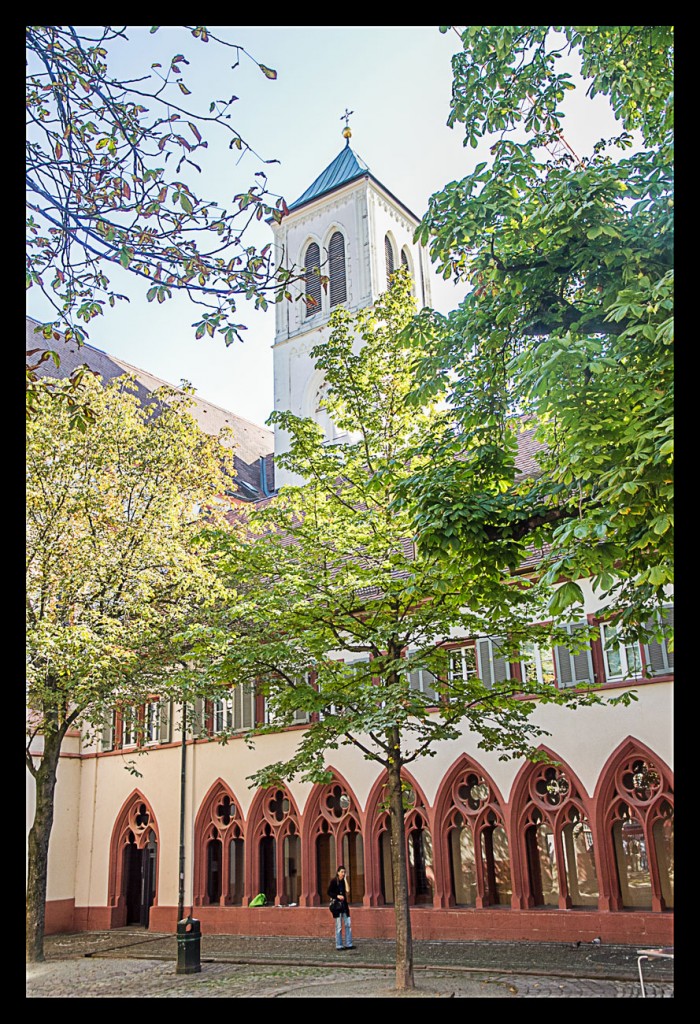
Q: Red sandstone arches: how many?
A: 8